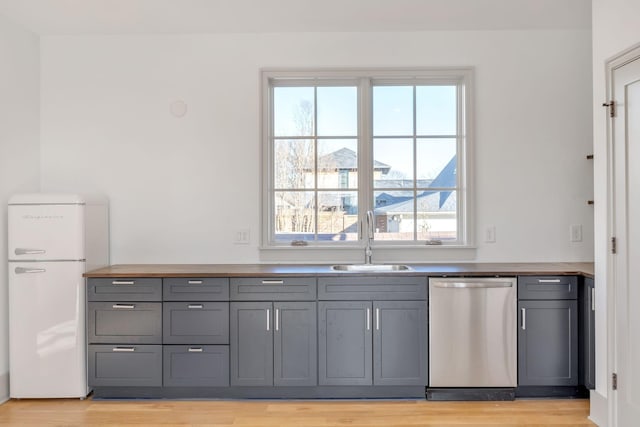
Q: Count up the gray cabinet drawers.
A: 8